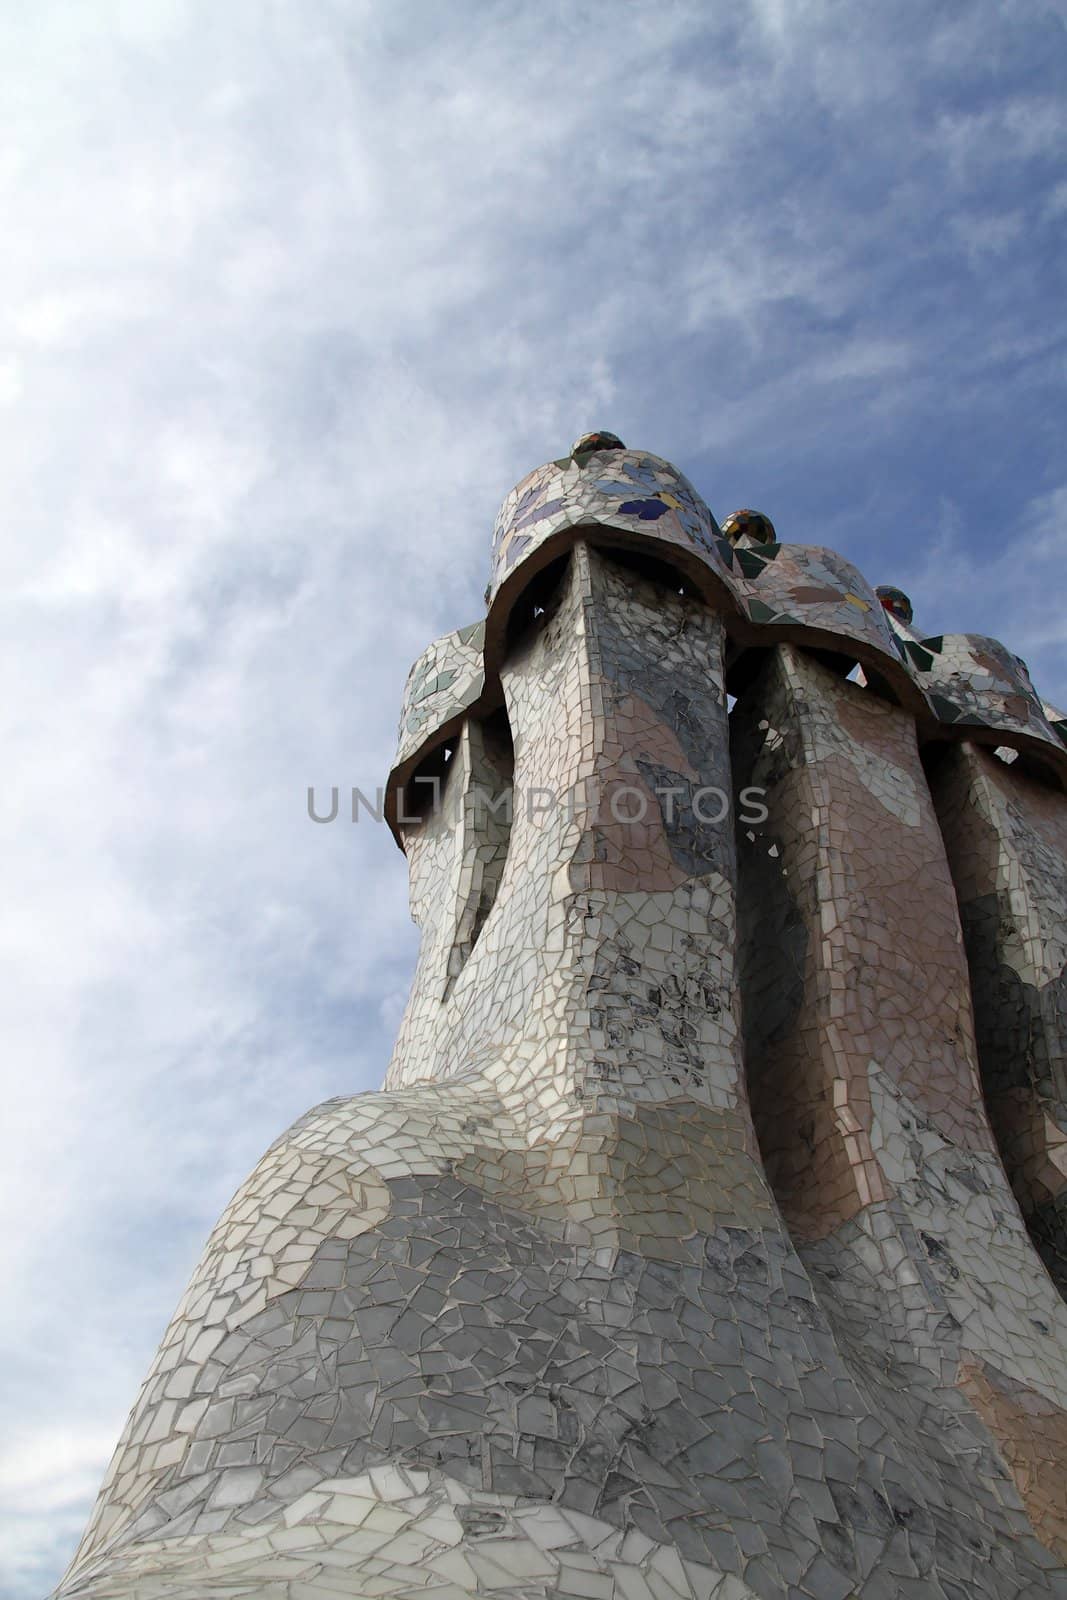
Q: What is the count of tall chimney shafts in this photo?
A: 4